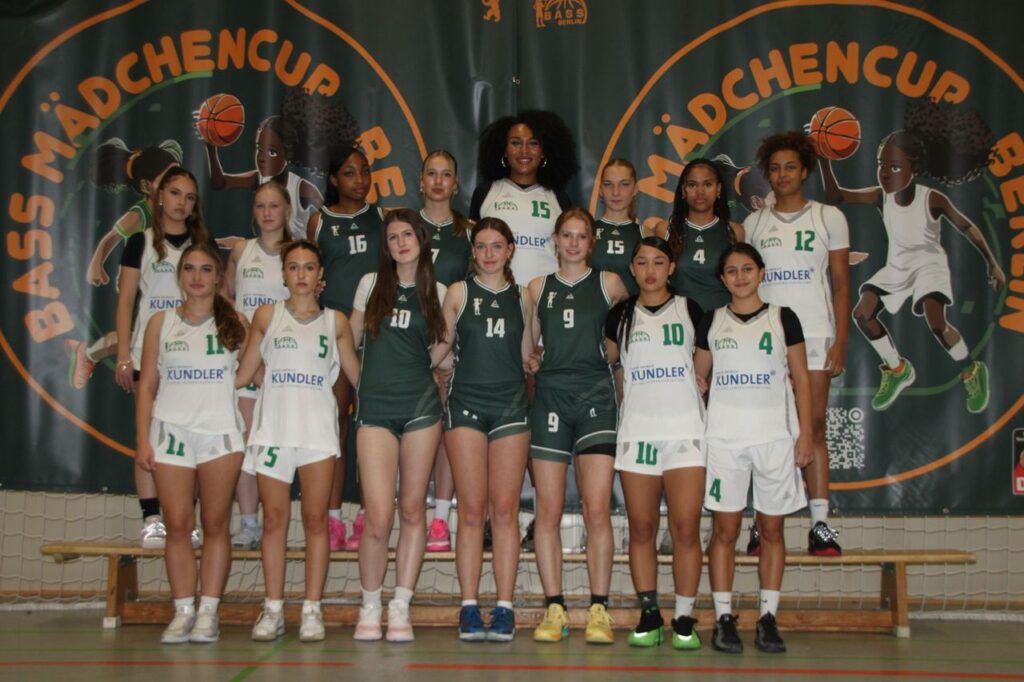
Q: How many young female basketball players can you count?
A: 15